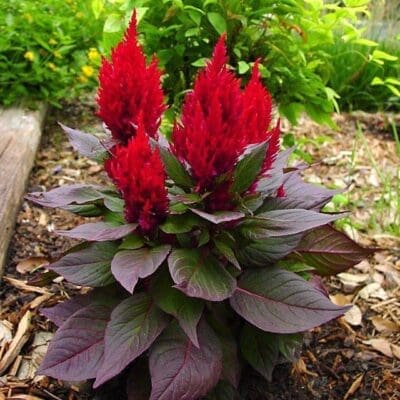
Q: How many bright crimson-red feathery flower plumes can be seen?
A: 4